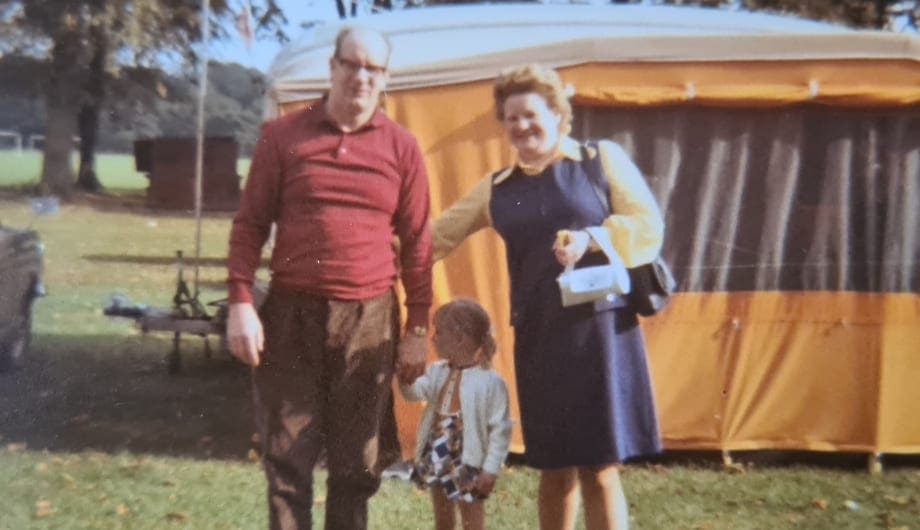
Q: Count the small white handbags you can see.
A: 1